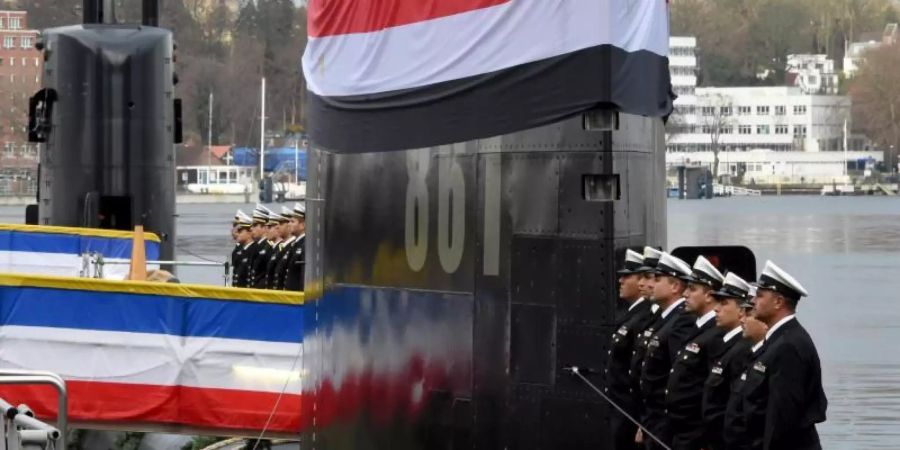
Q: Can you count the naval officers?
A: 14